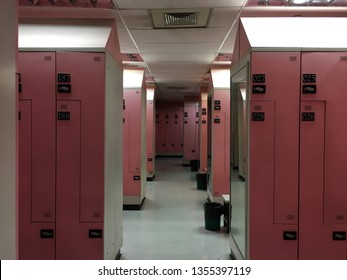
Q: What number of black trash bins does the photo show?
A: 3